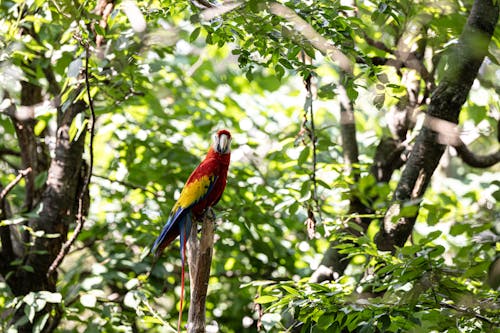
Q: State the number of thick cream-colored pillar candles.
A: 0